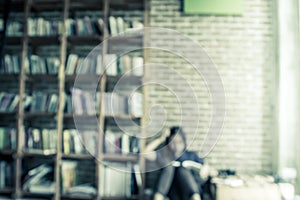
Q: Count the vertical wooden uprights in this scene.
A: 4